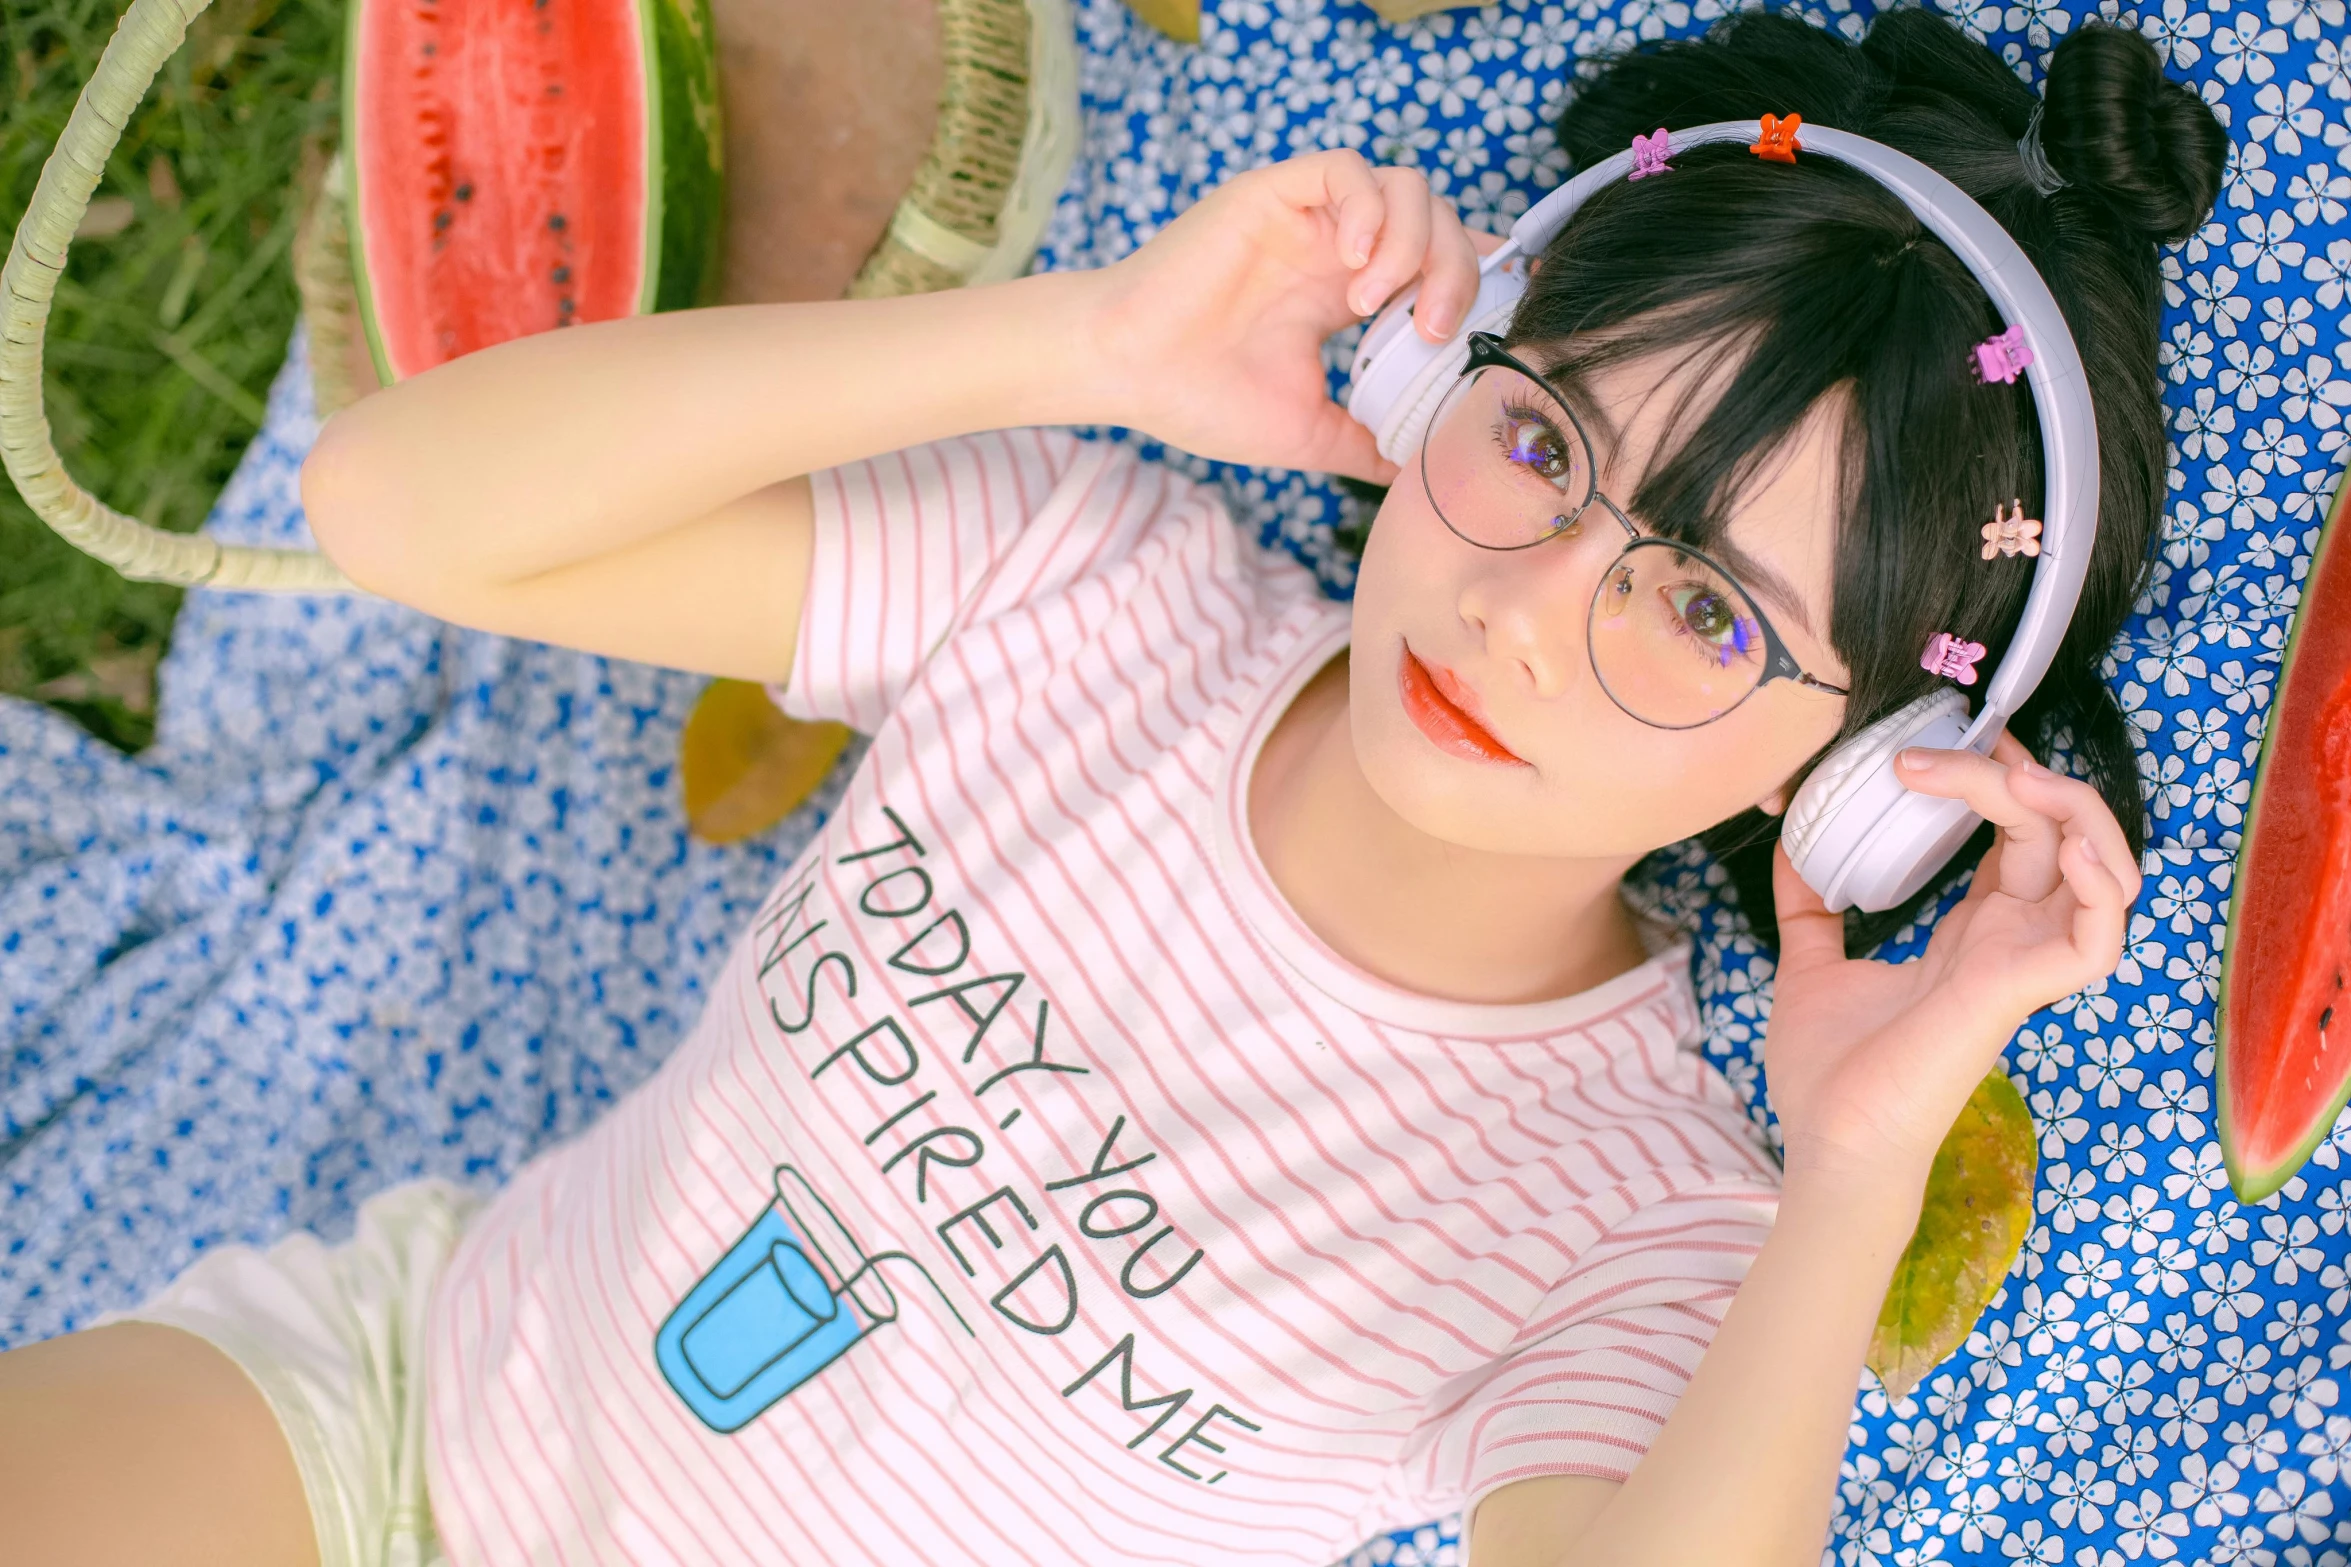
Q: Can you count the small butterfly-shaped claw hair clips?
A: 5